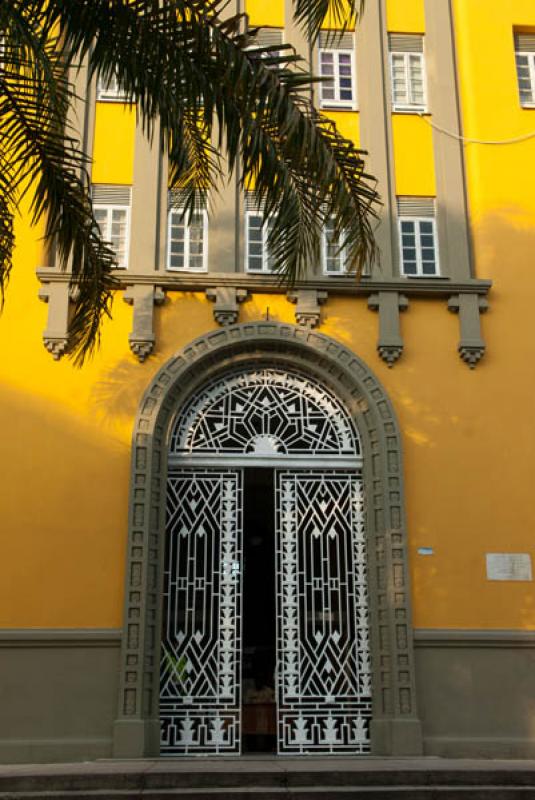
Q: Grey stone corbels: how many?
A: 6